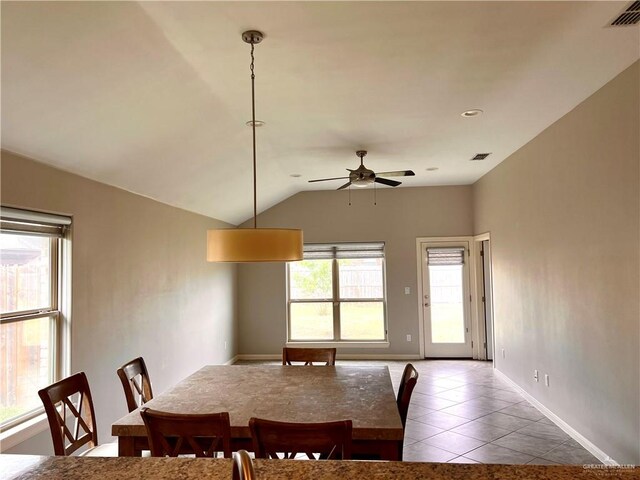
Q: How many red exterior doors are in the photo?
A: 0